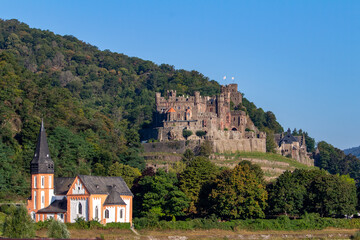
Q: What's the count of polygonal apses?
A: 1